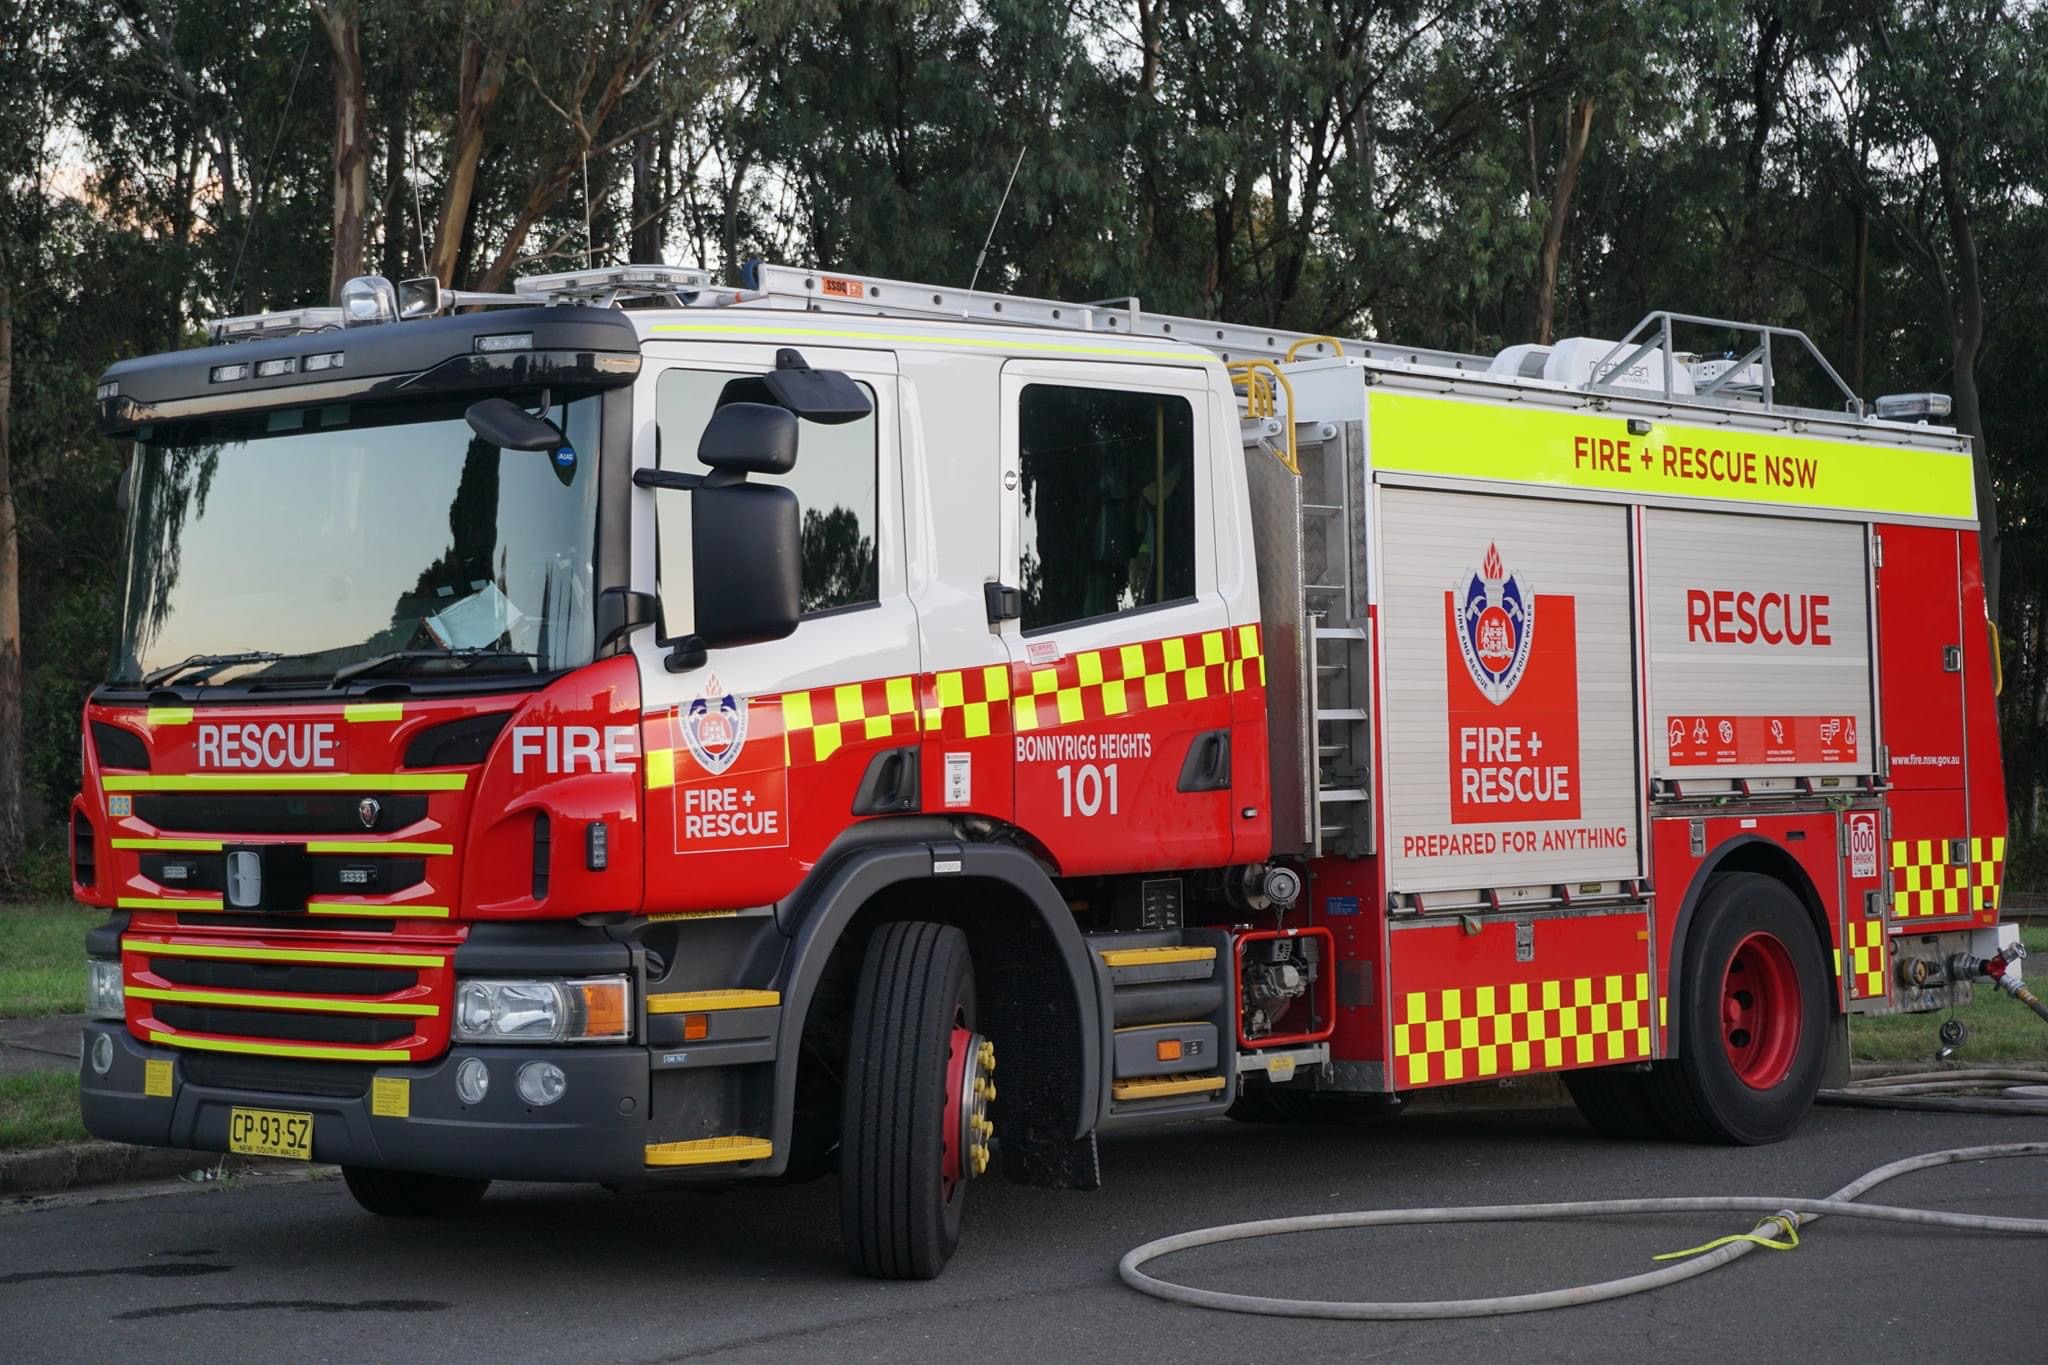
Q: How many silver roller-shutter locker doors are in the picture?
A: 2